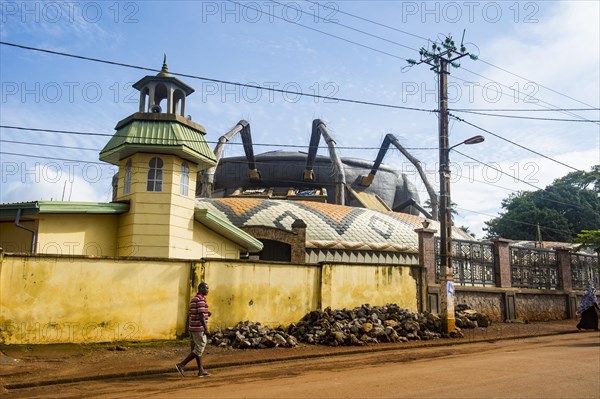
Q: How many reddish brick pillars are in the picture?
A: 3